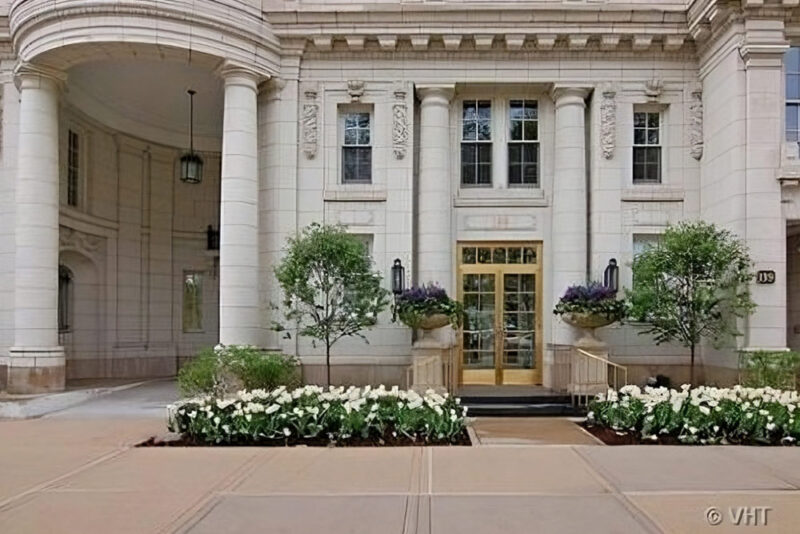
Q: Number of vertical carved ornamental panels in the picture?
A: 4